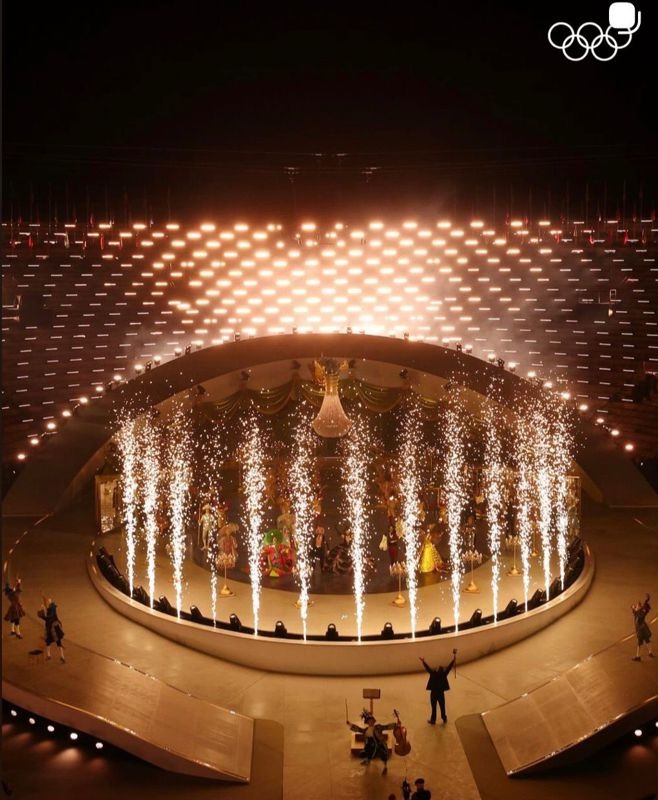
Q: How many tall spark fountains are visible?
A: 13